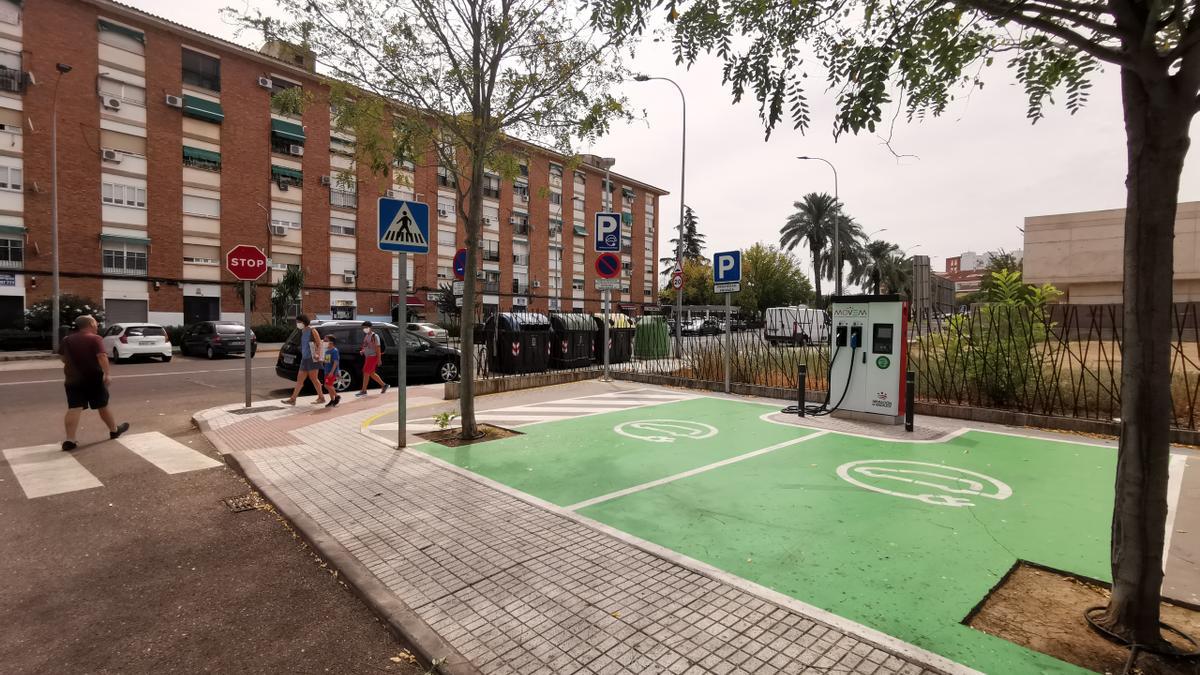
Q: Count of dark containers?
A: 3